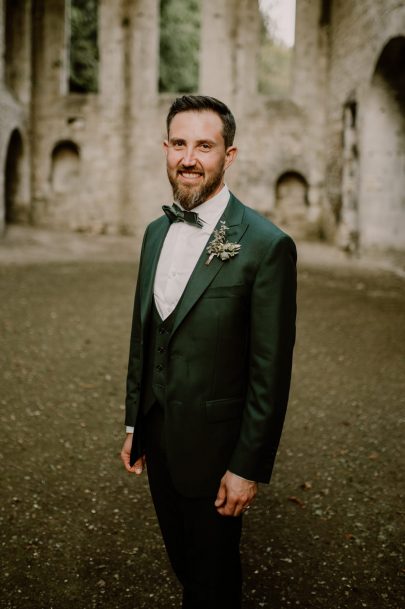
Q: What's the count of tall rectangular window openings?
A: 3